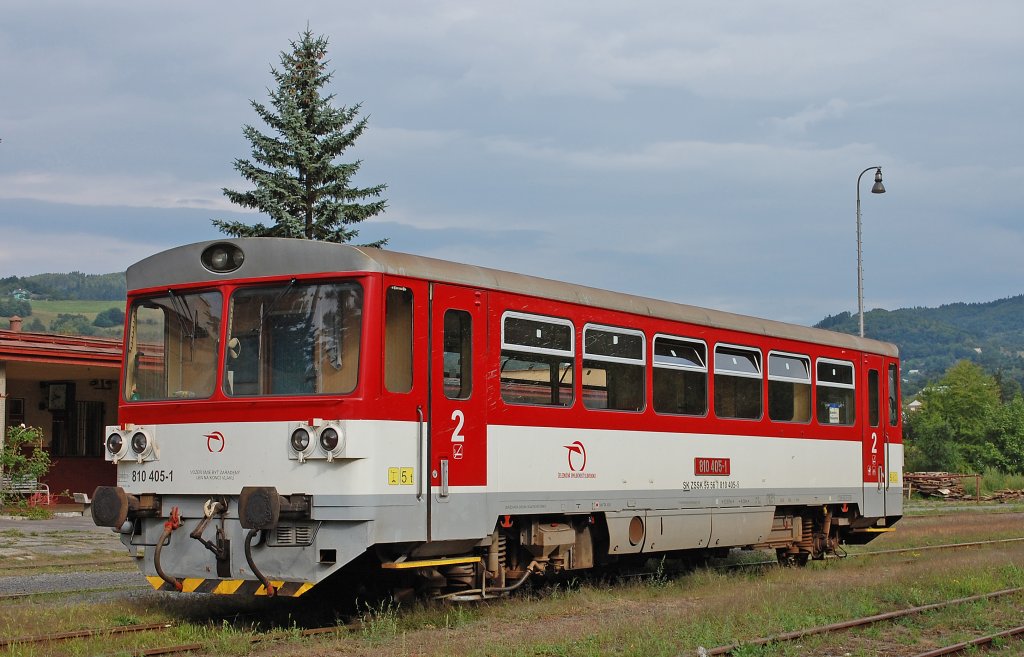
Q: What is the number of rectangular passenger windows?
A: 6